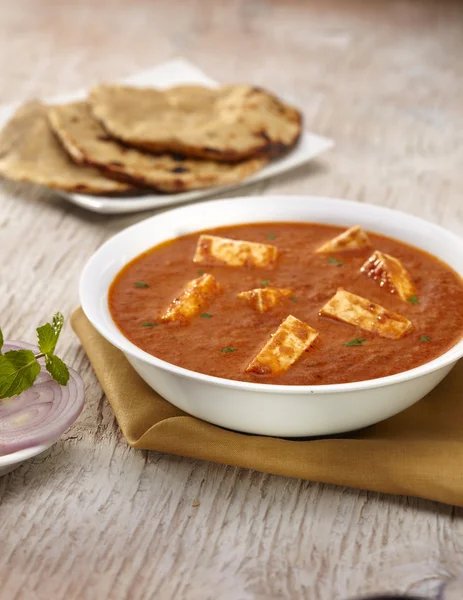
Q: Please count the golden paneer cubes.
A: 7